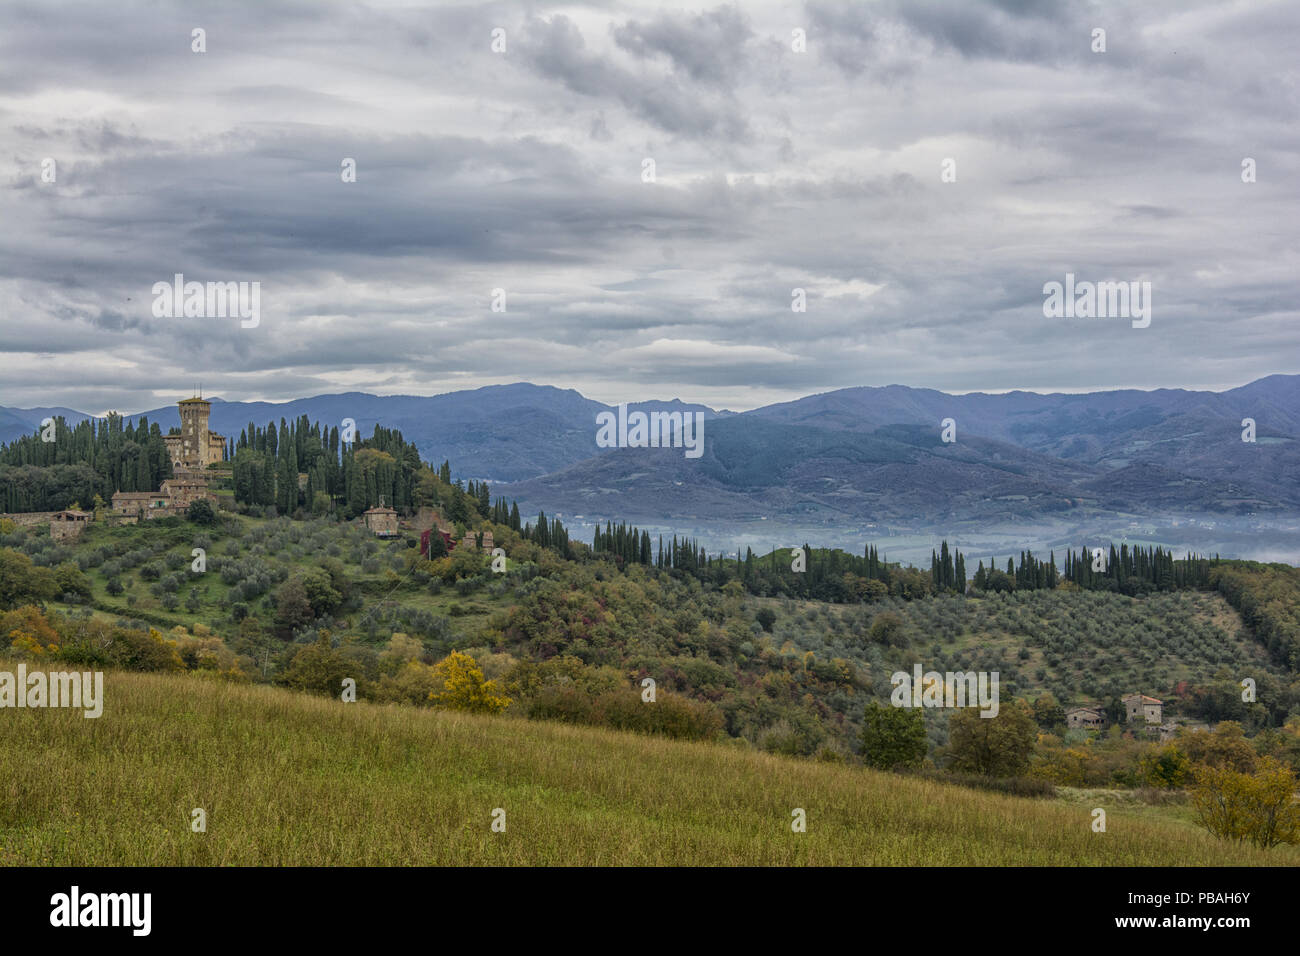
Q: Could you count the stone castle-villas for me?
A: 1